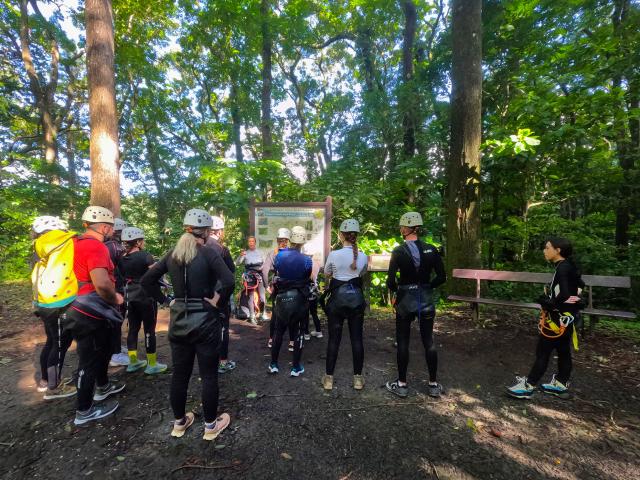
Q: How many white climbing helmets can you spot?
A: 10